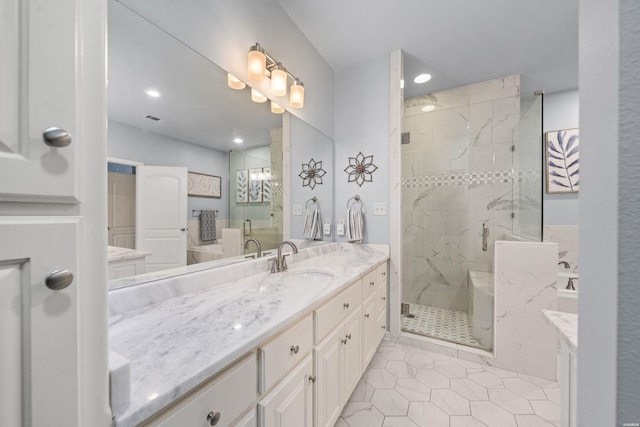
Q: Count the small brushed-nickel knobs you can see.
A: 13